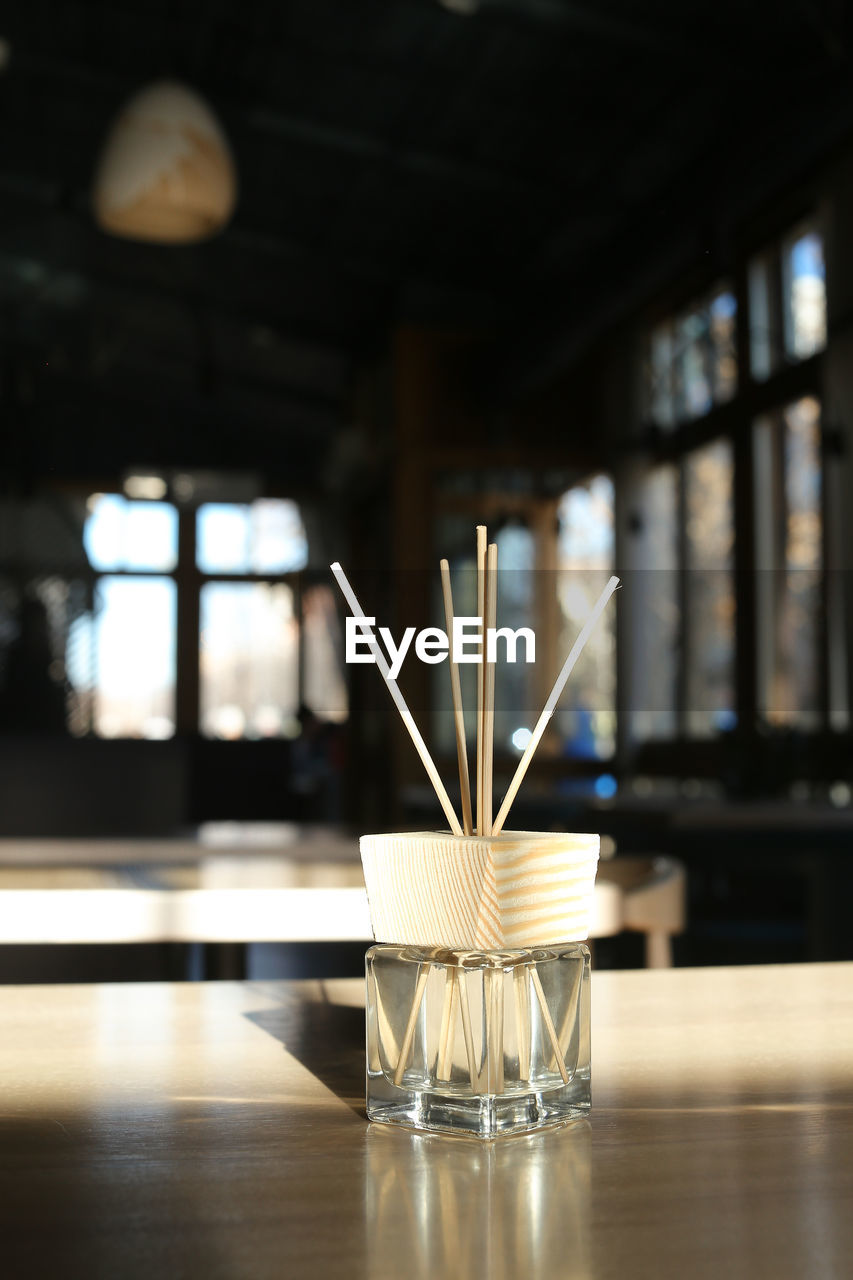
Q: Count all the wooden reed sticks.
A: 5